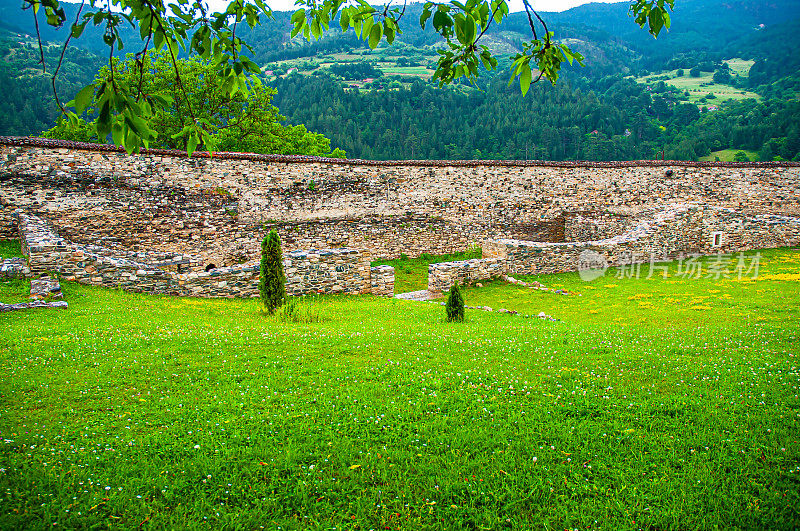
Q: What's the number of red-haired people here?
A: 0